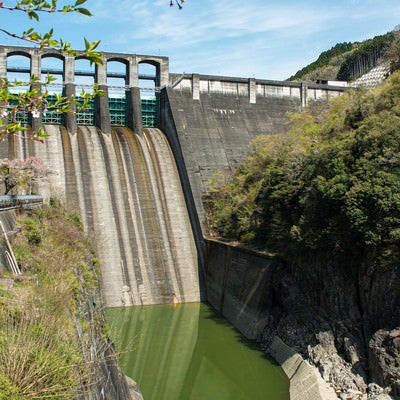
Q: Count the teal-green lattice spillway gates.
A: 5